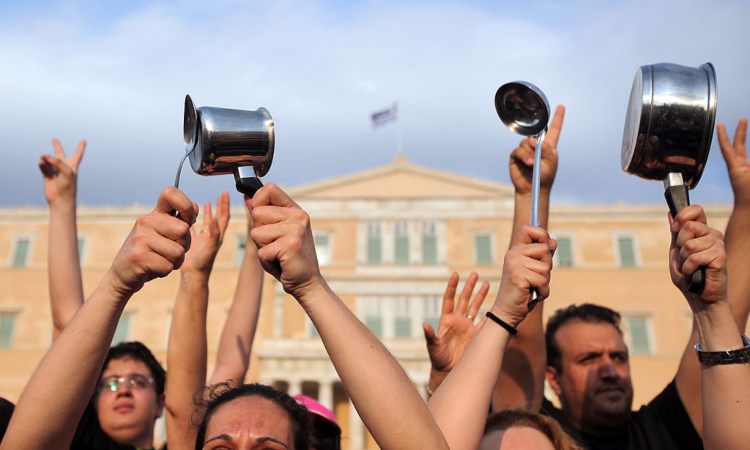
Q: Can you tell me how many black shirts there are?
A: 2